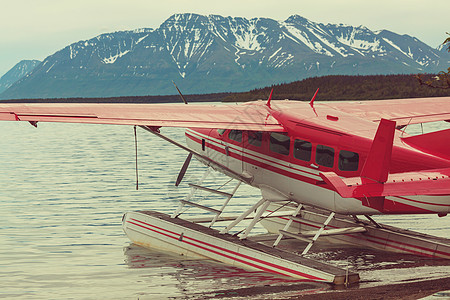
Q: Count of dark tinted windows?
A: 6